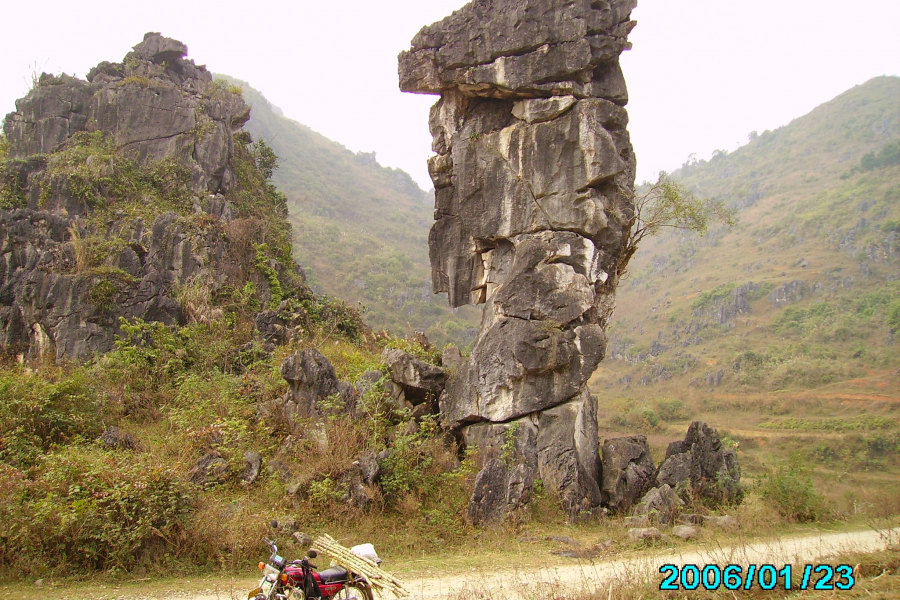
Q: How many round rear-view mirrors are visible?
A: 2